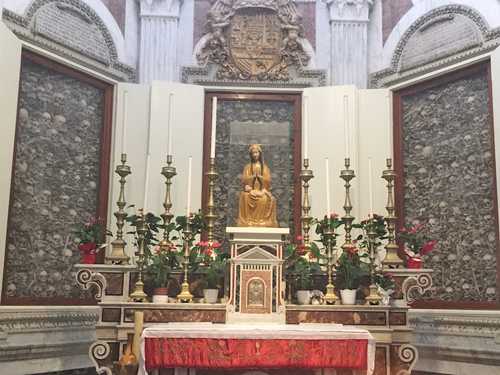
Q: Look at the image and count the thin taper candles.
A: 10